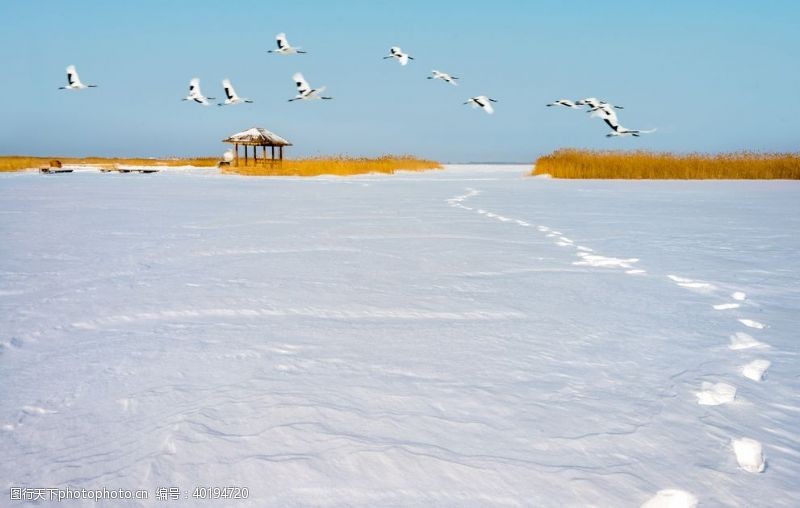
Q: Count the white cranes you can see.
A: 12